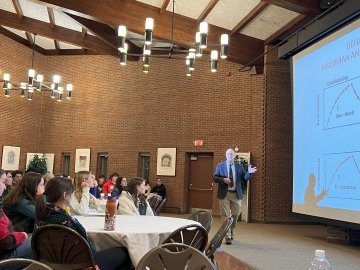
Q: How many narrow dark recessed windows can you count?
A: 3